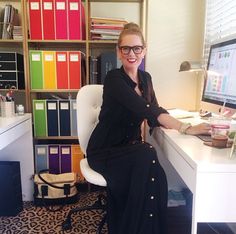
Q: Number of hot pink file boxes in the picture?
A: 2